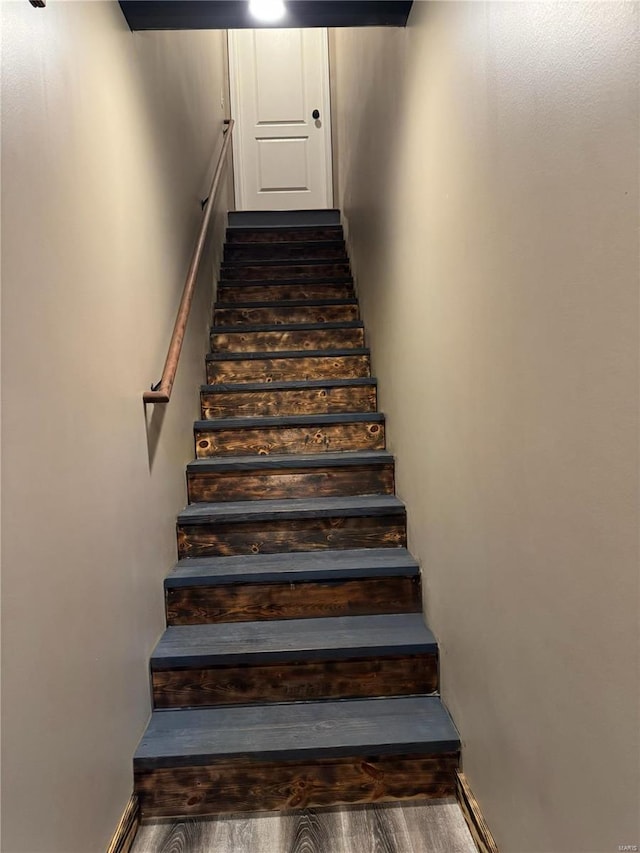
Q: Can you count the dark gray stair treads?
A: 14